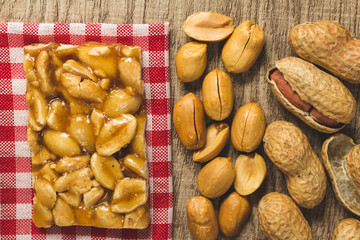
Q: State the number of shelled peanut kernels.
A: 11